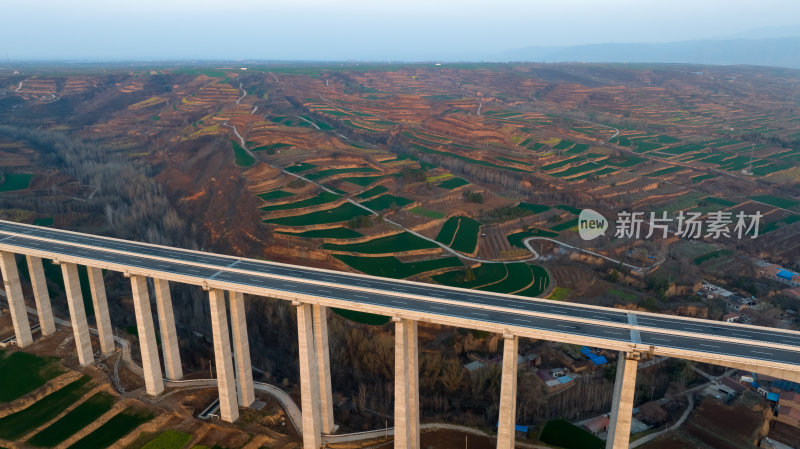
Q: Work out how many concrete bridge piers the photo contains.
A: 14